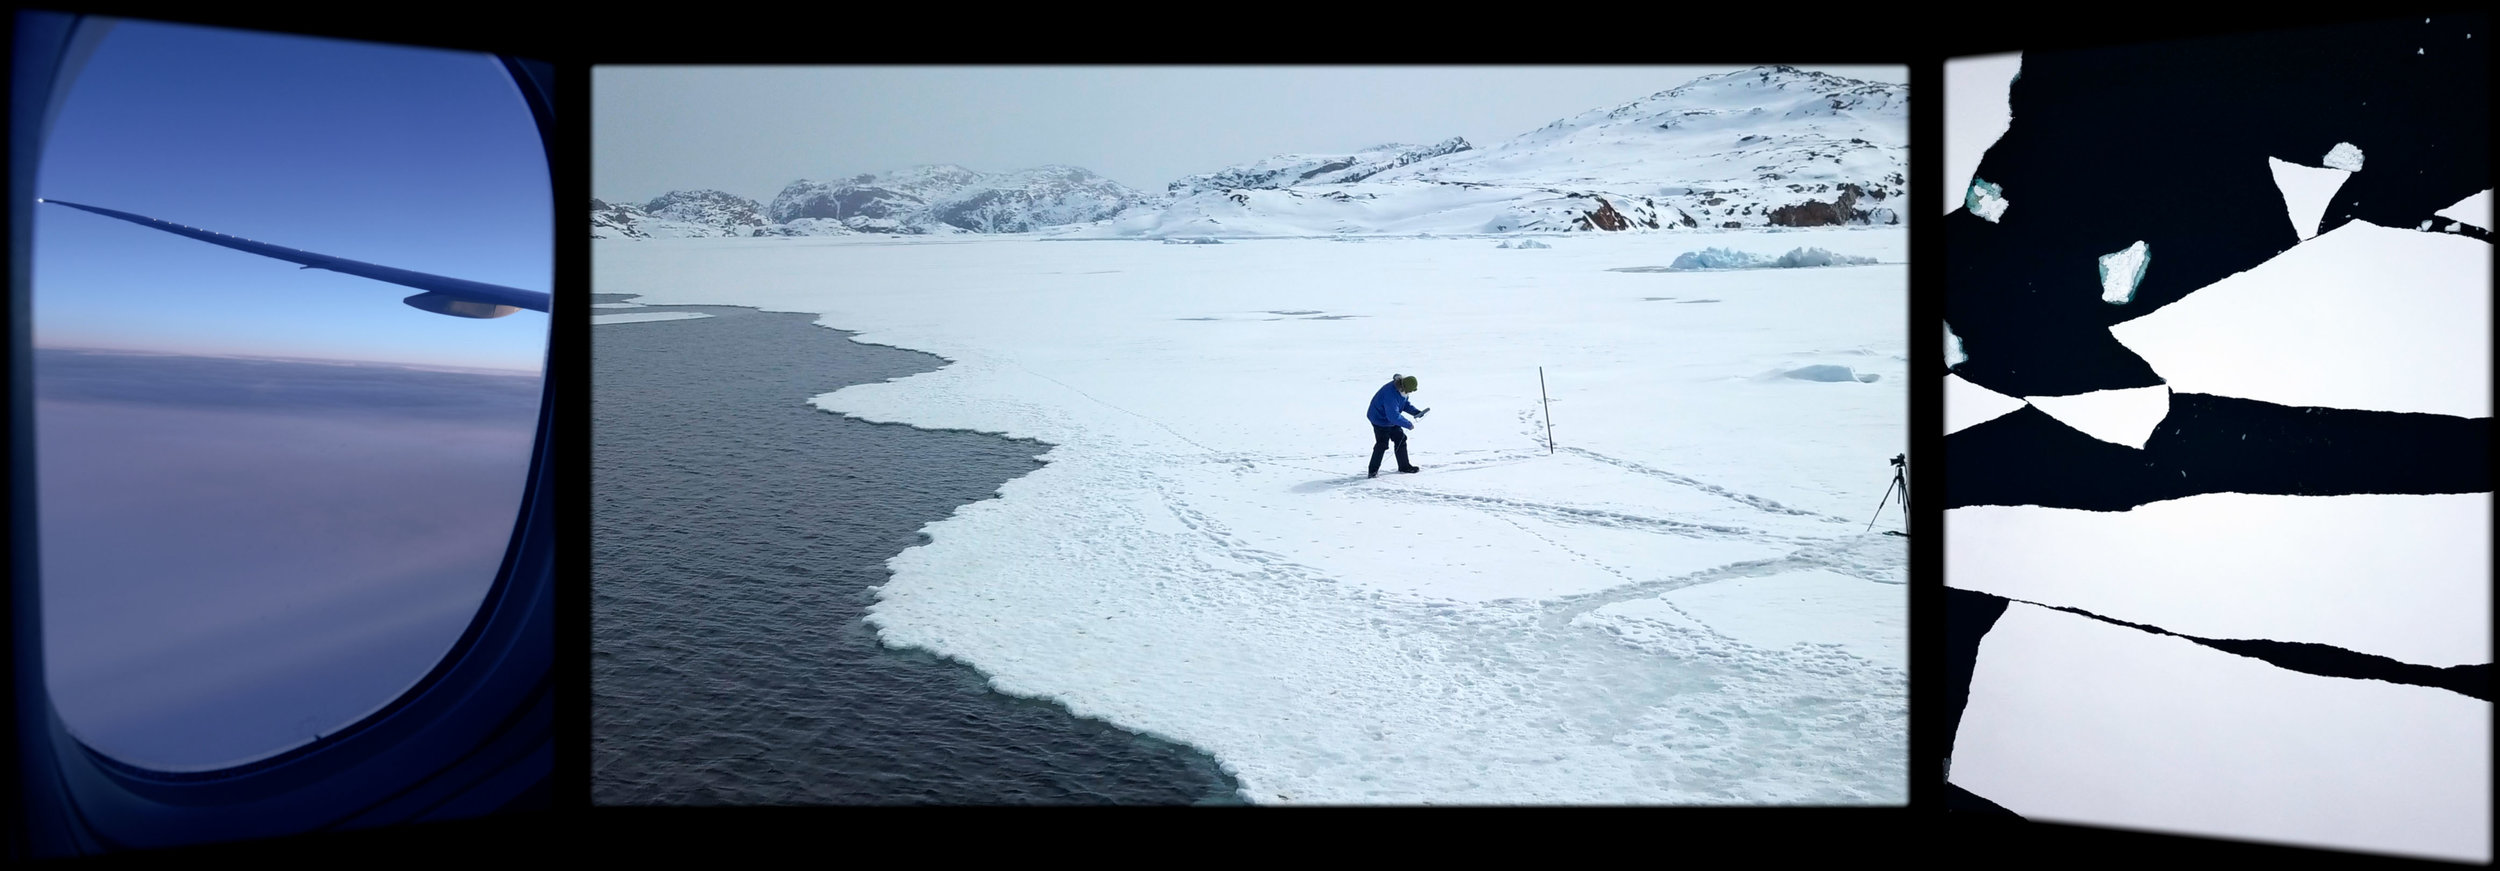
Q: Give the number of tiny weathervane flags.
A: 0